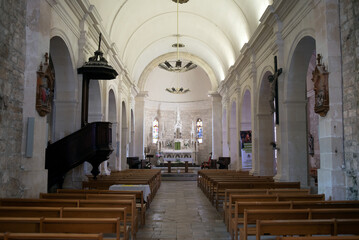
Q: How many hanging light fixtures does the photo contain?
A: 2